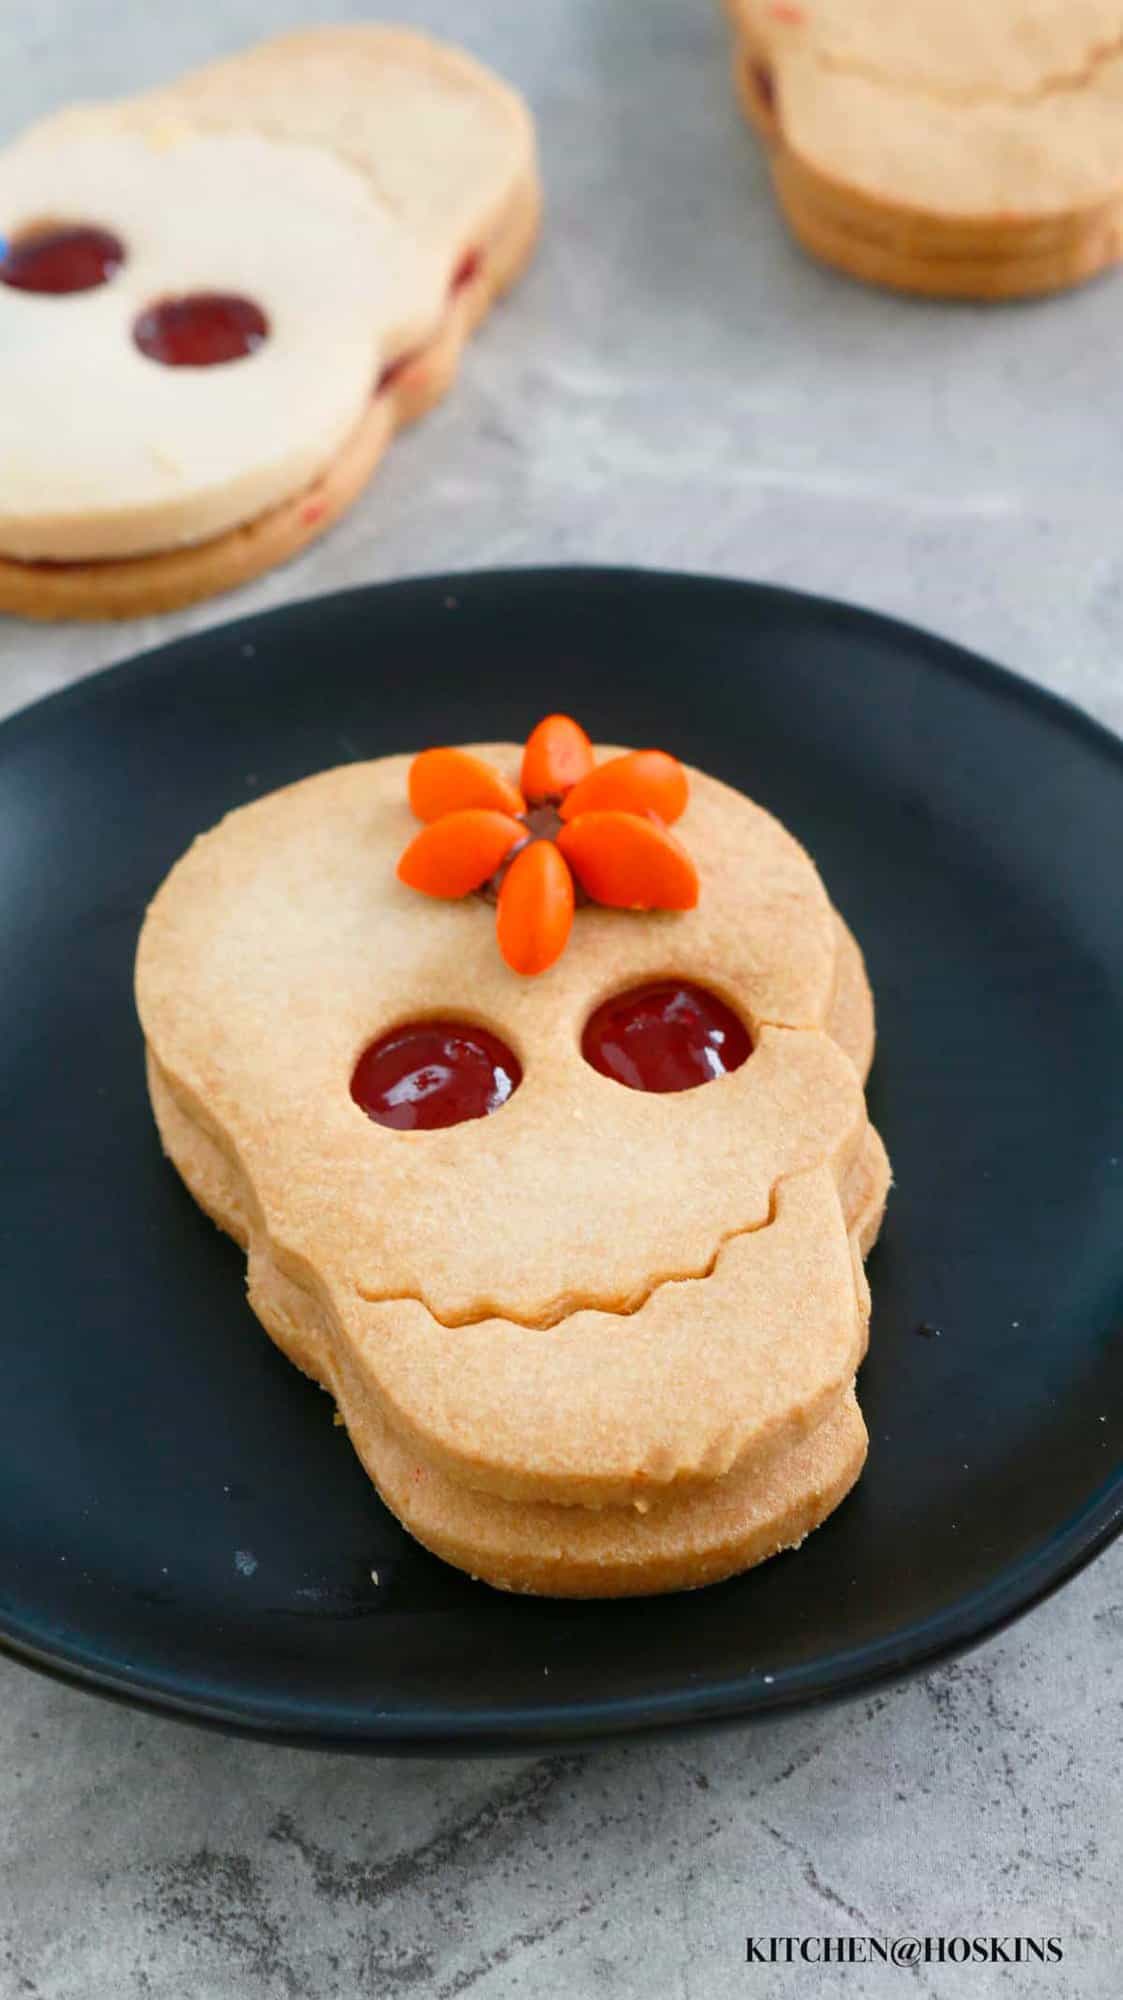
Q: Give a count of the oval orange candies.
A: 6